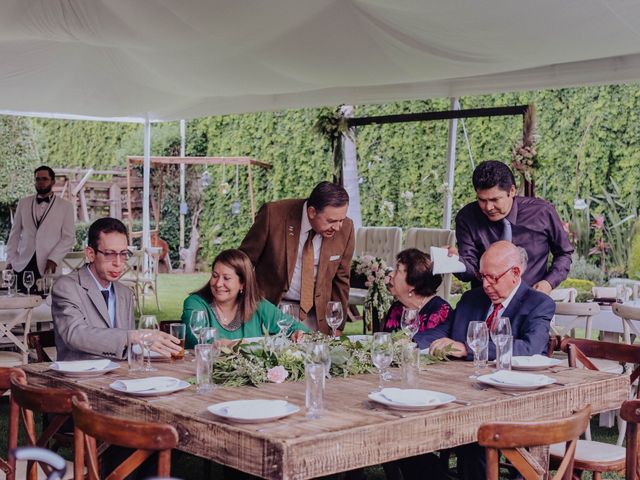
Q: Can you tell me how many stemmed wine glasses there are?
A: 12